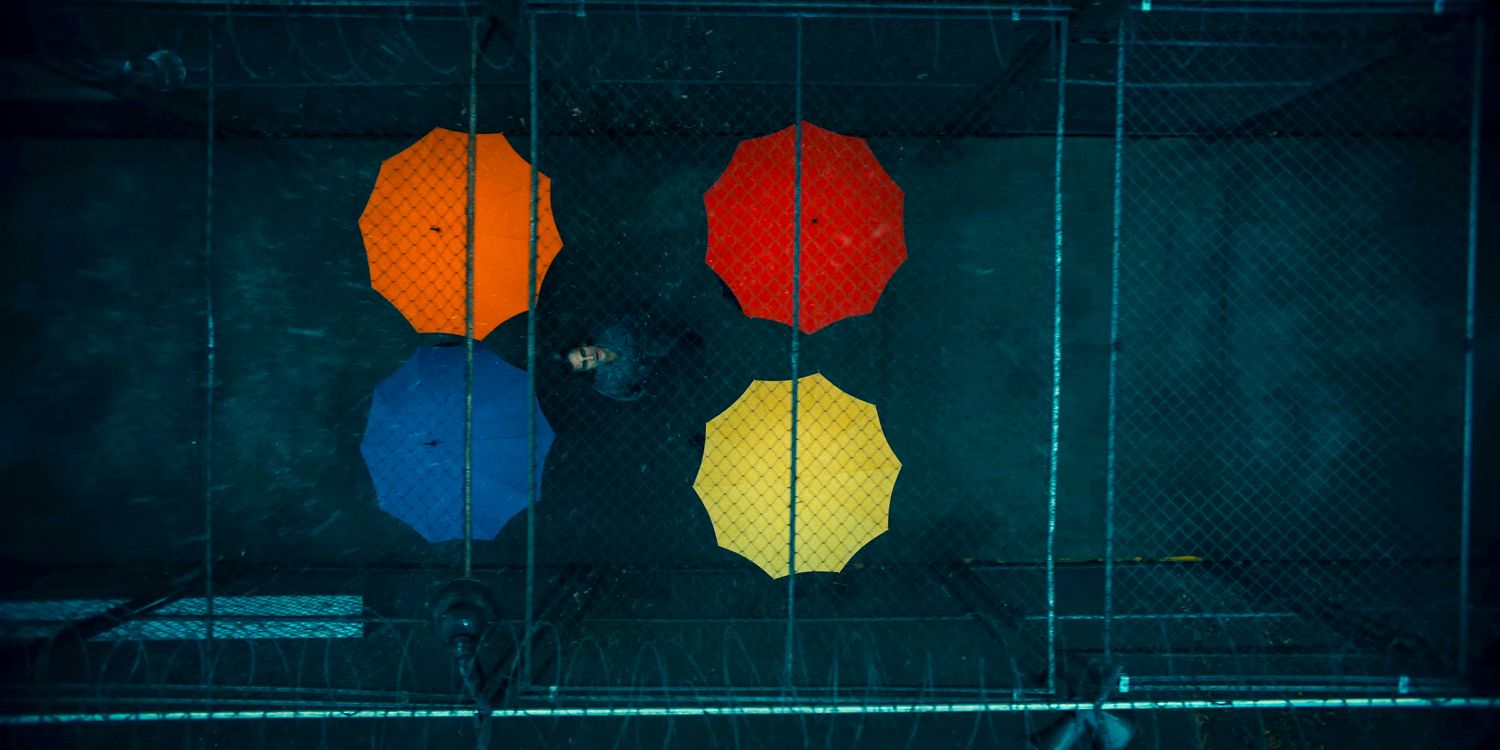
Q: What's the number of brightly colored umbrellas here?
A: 4